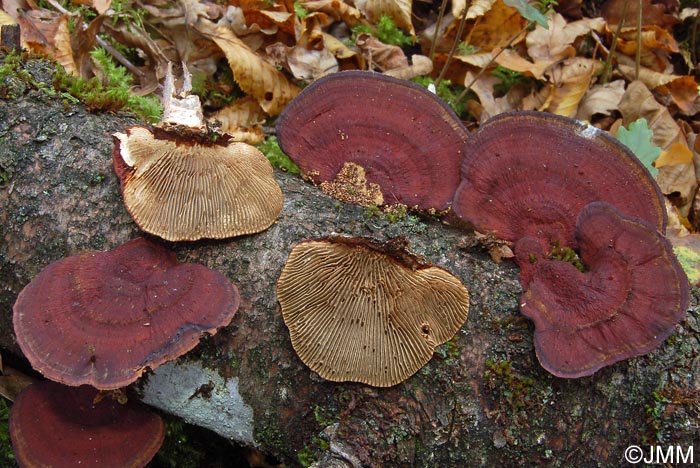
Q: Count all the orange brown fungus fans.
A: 2